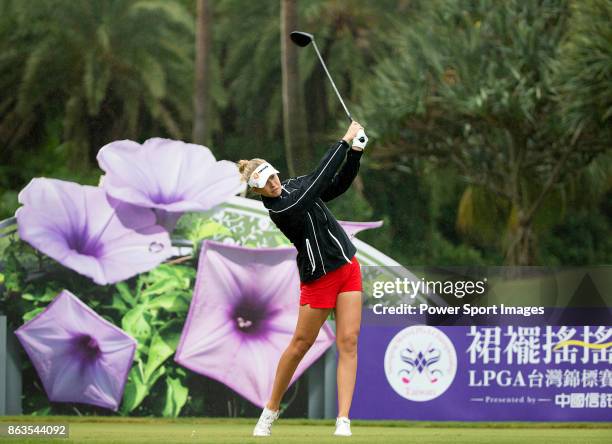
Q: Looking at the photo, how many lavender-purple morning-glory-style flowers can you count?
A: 4